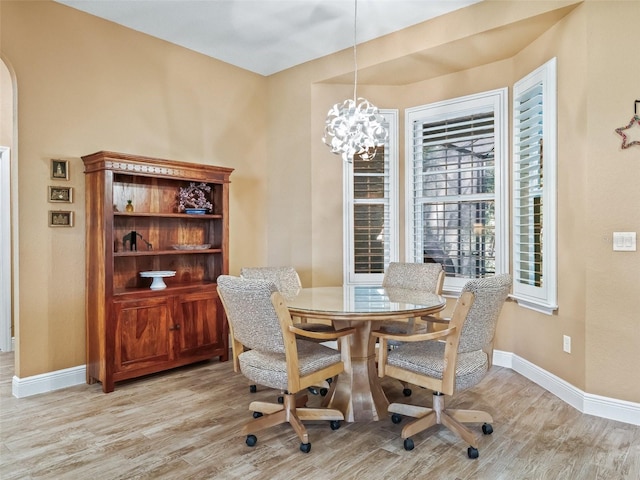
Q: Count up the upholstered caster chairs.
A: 4